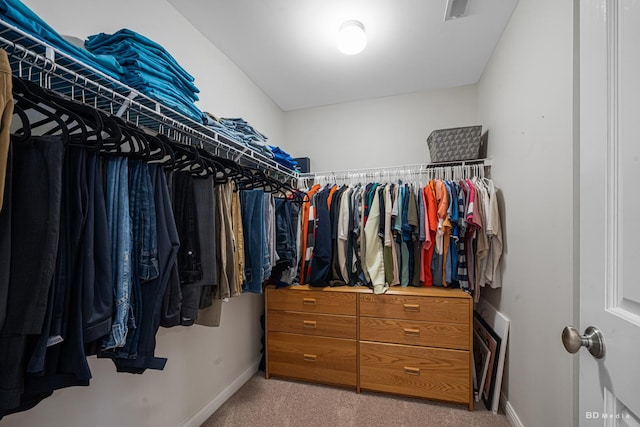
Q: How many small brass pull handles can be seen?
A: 6